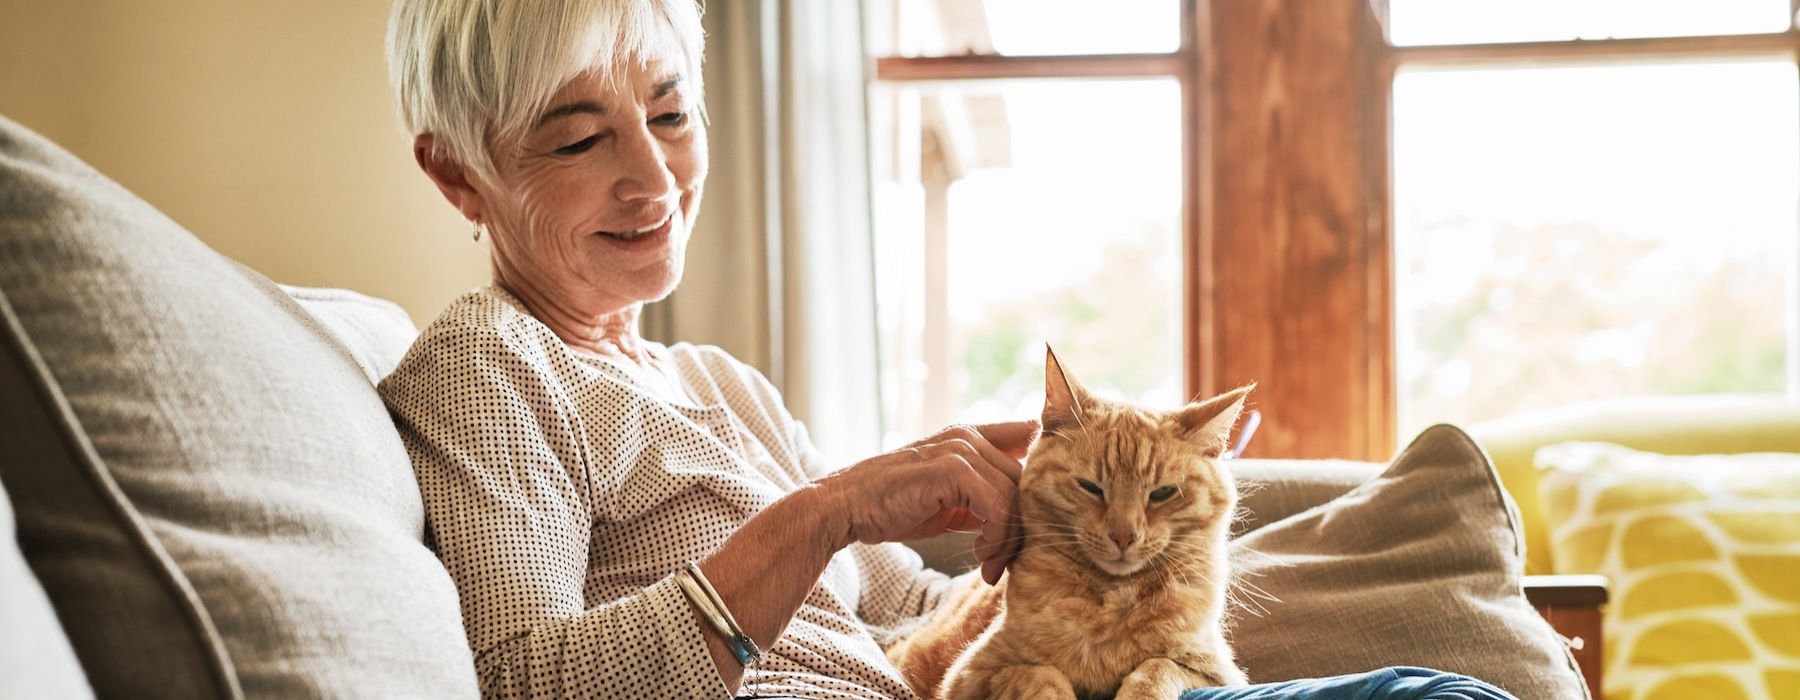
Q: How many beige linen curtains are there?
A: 1